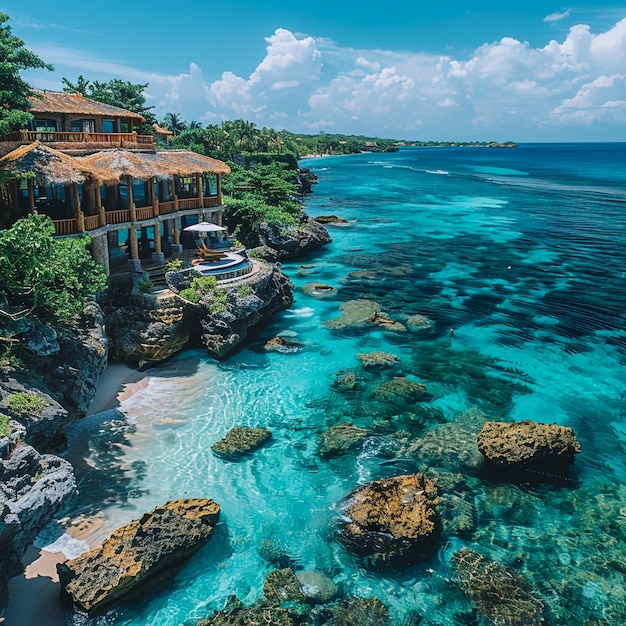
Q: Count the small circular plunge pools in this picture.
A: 1